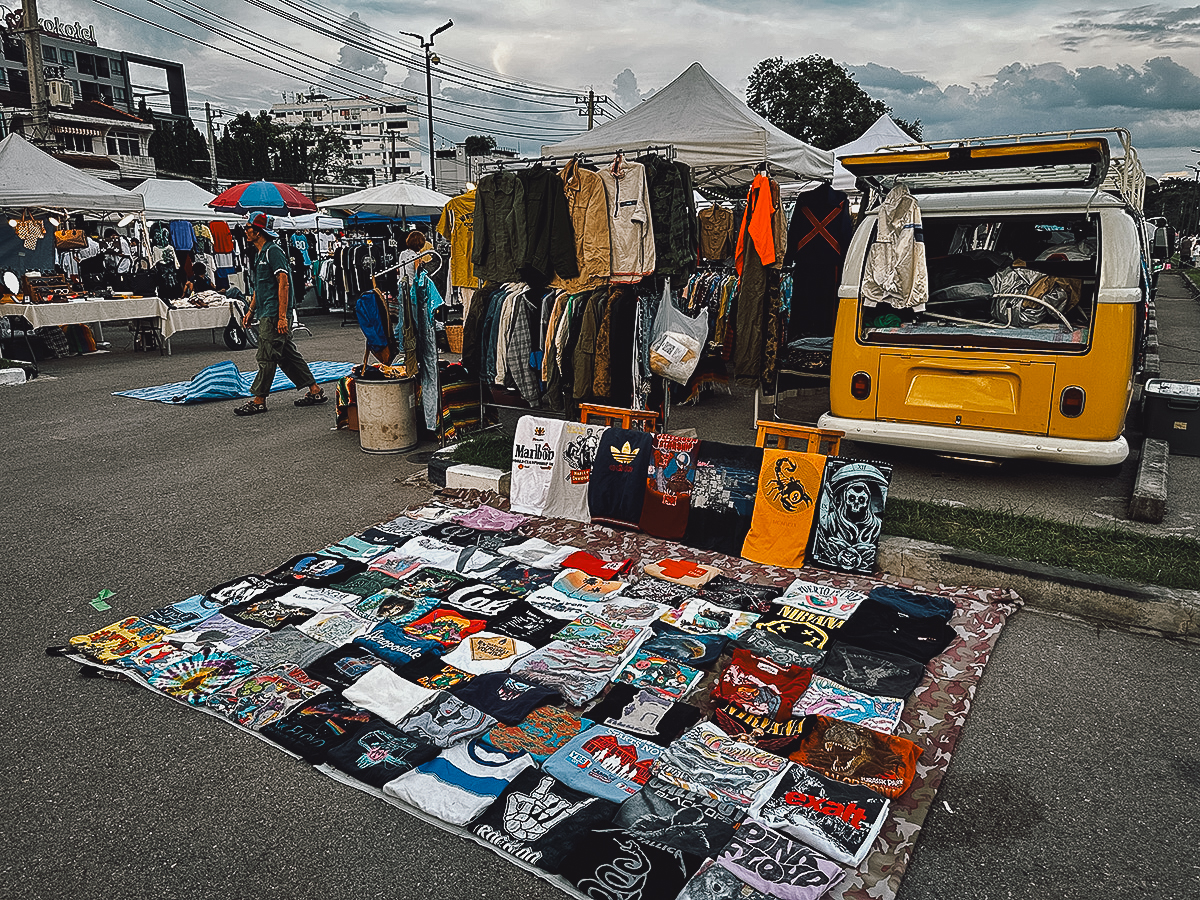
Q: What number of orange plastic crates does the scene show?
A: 0